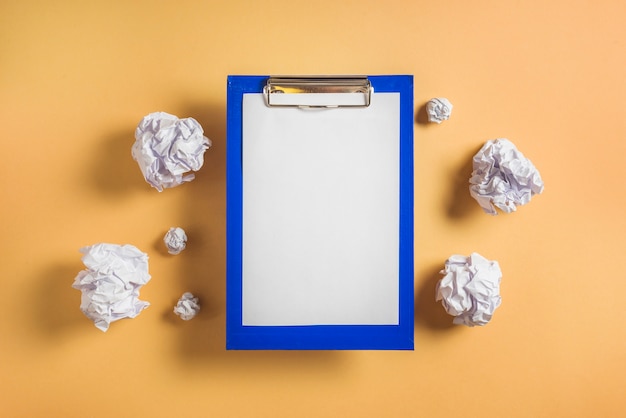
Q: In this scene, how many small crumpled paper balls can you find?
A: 3